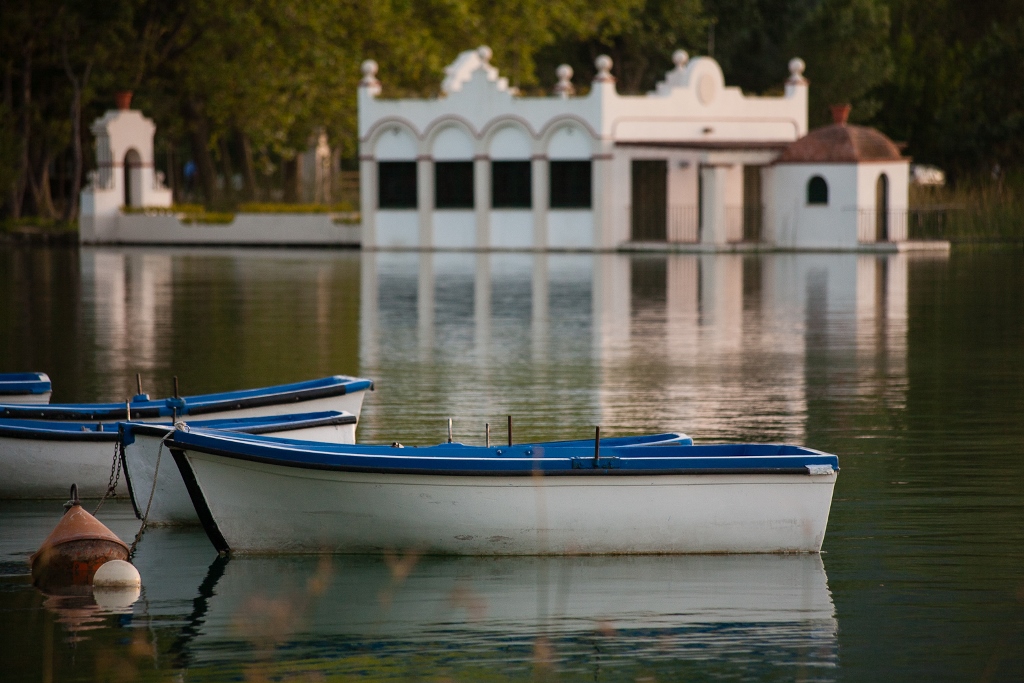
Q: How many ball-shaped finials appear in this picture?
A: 6